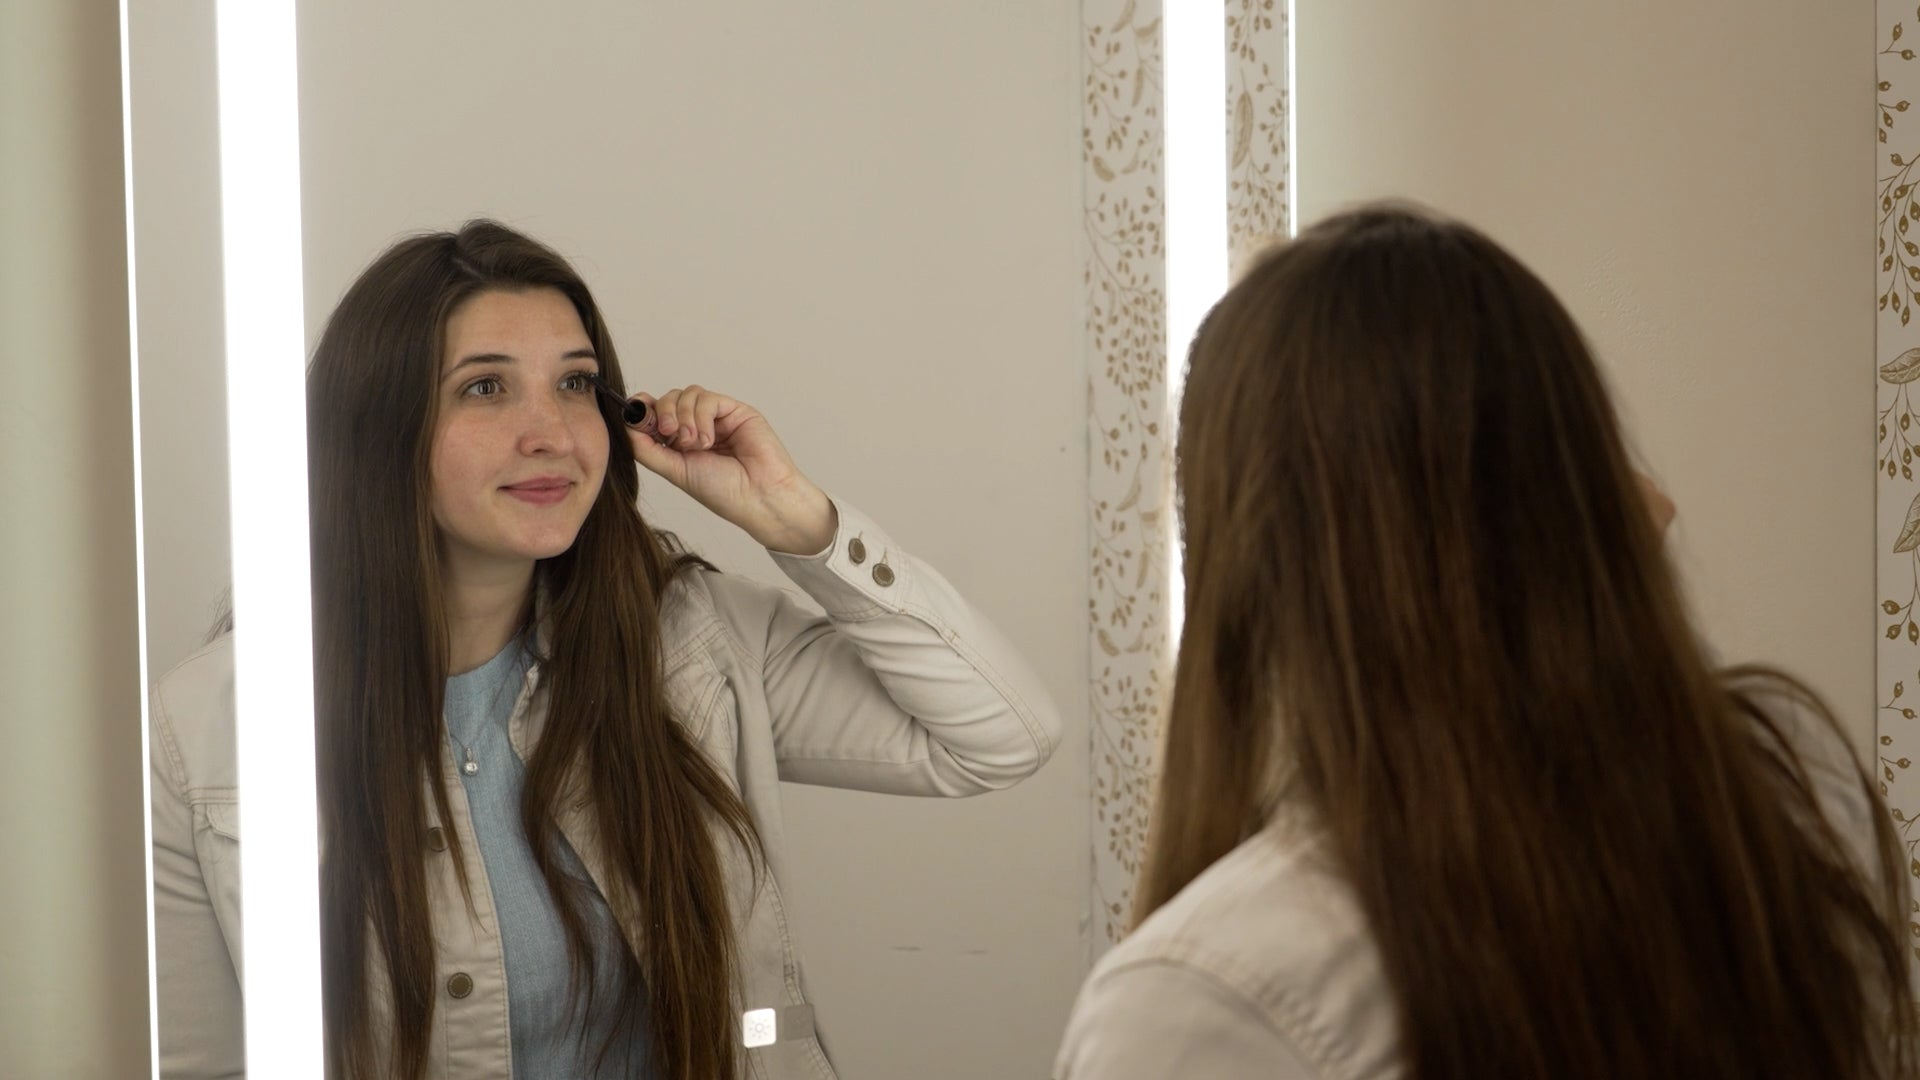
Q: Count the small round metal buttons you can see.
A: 4